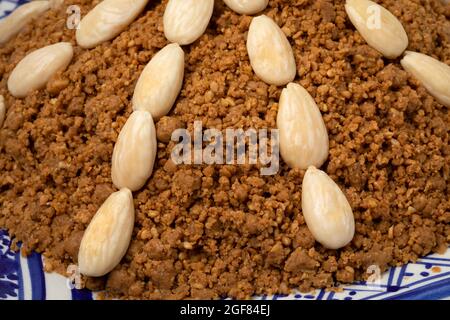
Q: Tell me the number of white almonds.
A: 14